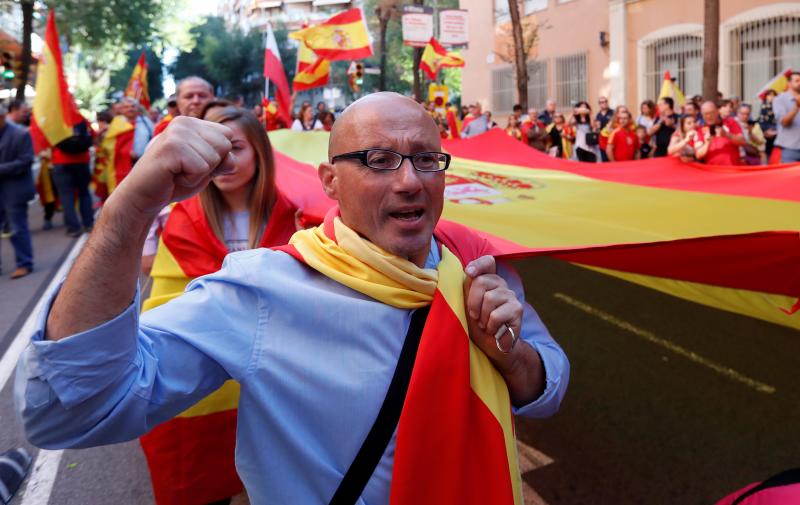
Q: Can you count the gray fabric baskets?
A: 0